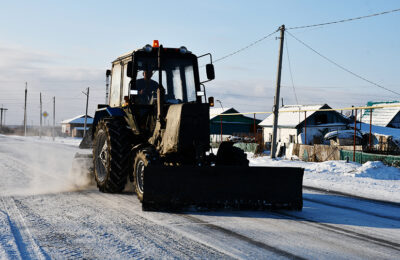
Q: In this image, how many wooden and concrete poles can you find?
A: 6